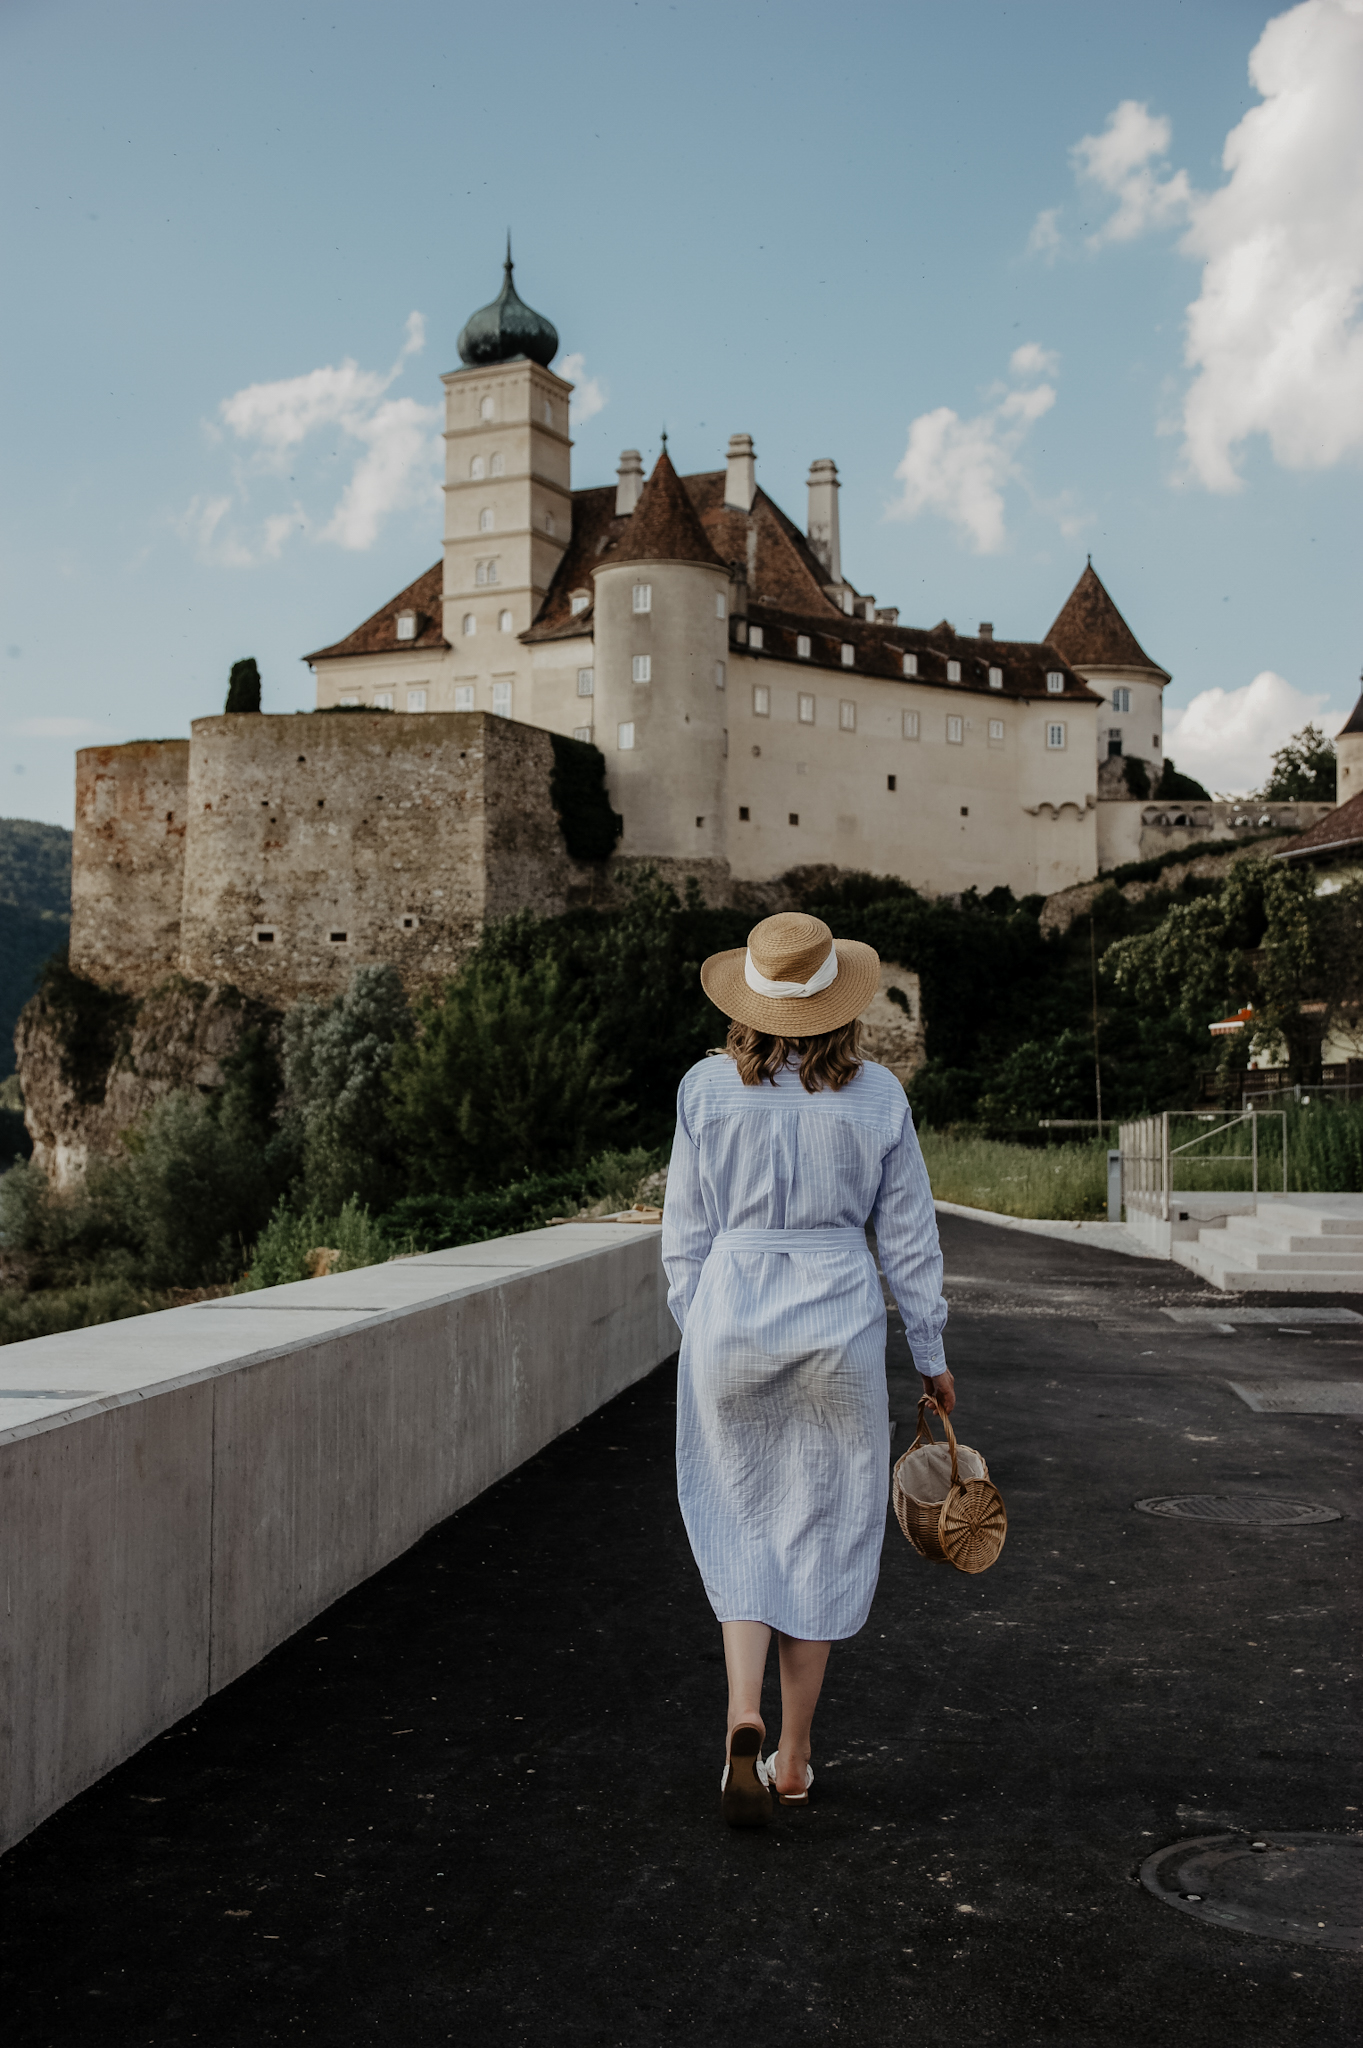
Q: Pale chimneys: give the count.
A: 3